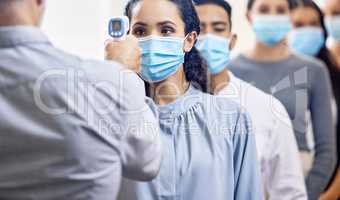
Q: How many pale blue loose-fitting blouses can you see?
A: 1